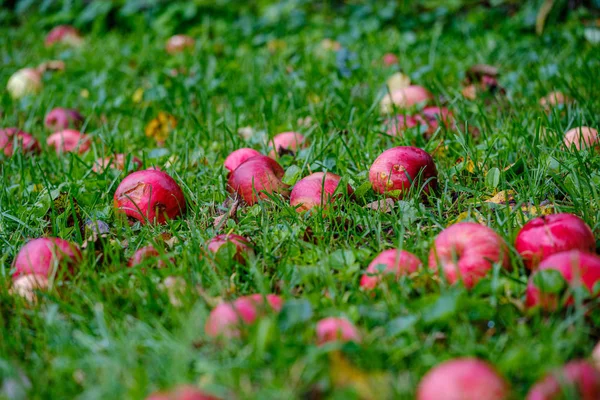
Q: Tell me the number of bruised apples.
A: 2